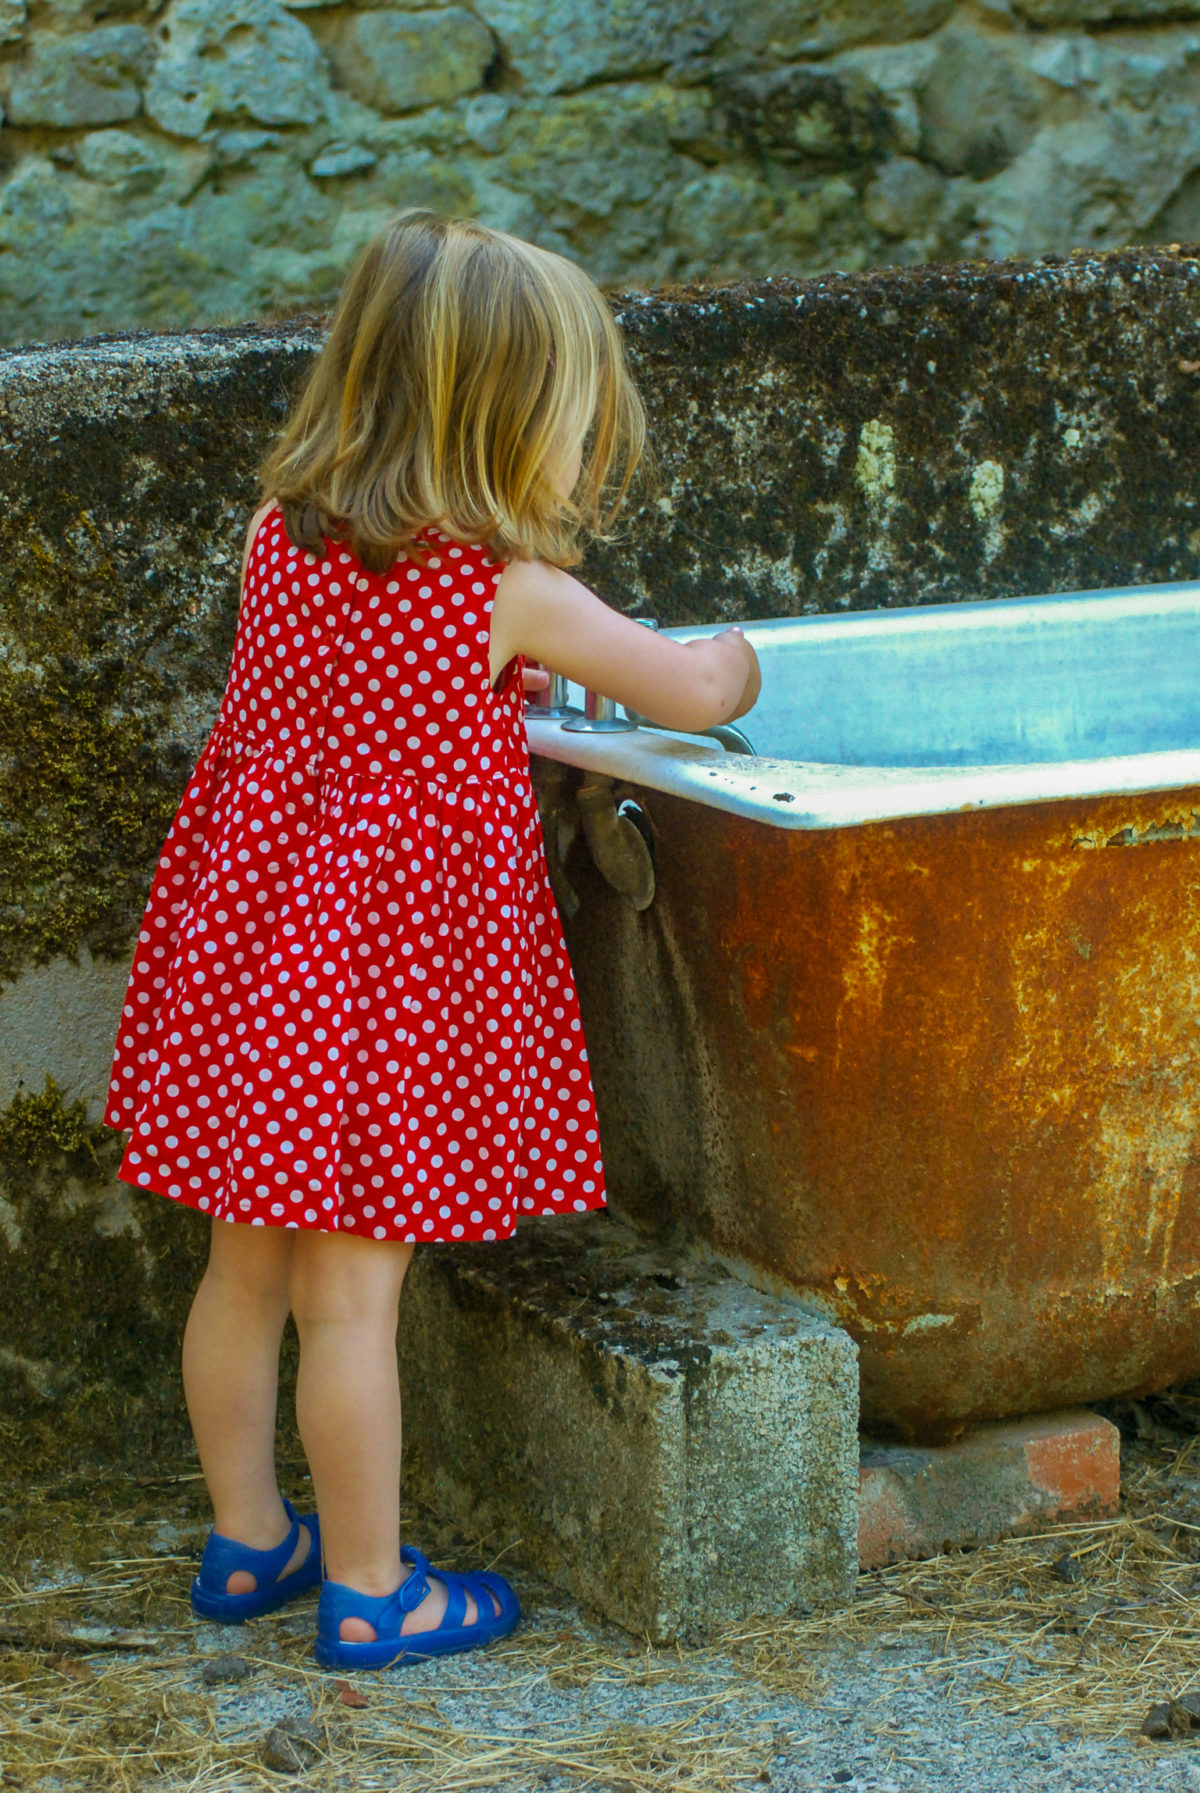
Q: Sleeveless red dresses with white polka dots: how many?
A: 1